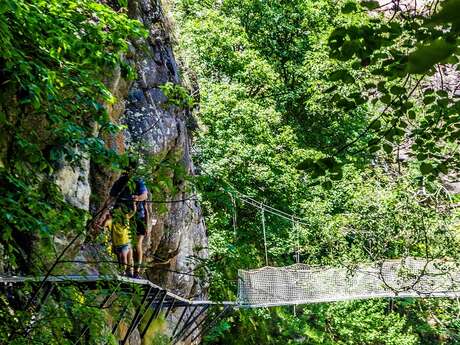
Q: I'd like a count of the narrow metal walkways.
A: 1